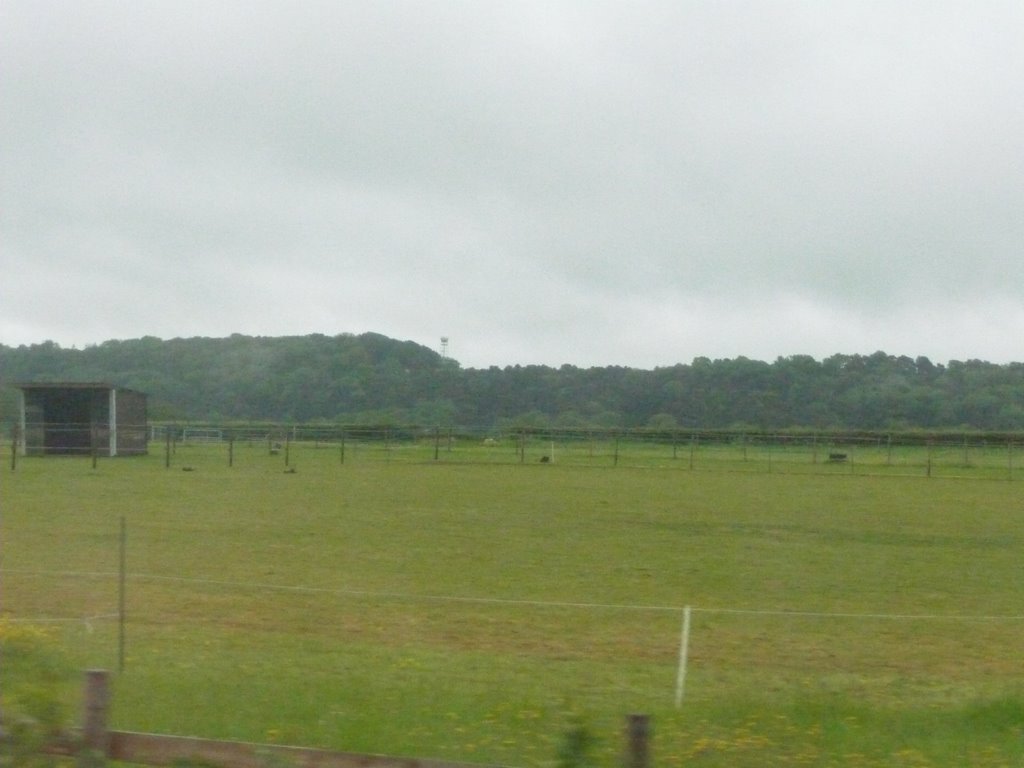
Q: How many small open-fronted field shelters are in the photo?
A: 1